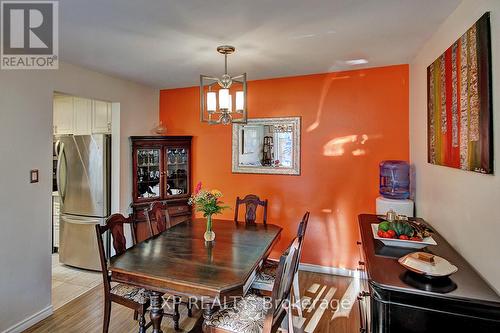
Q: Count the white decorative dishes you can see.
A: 2